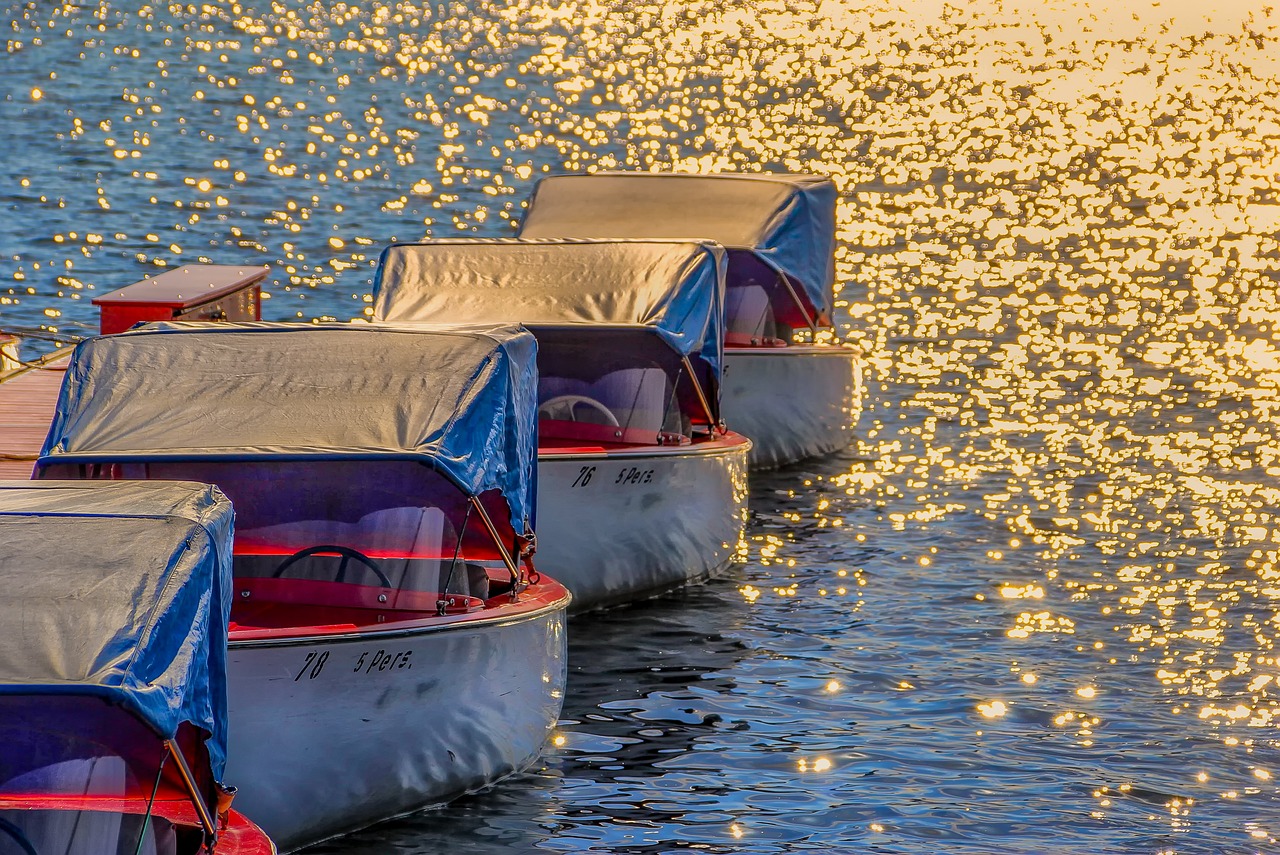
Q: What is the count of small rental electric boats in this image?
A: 4